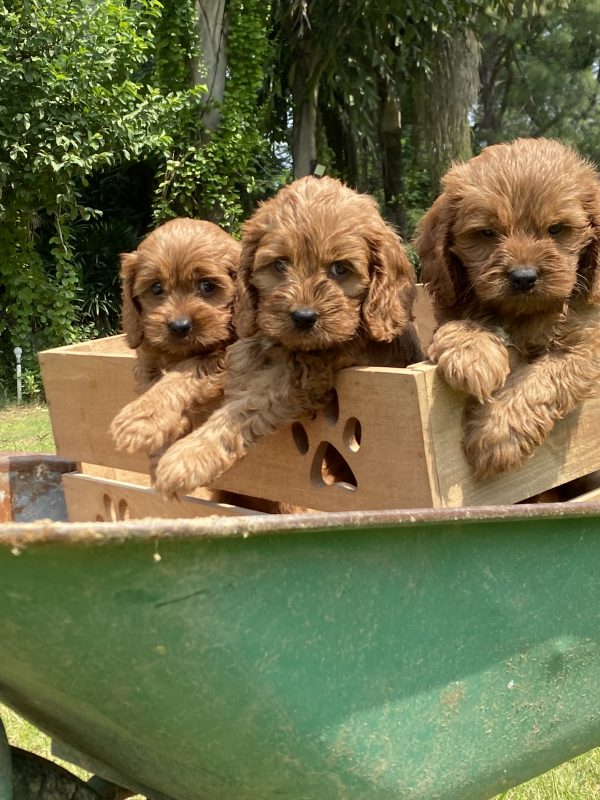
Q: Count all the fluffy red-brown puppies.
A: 3